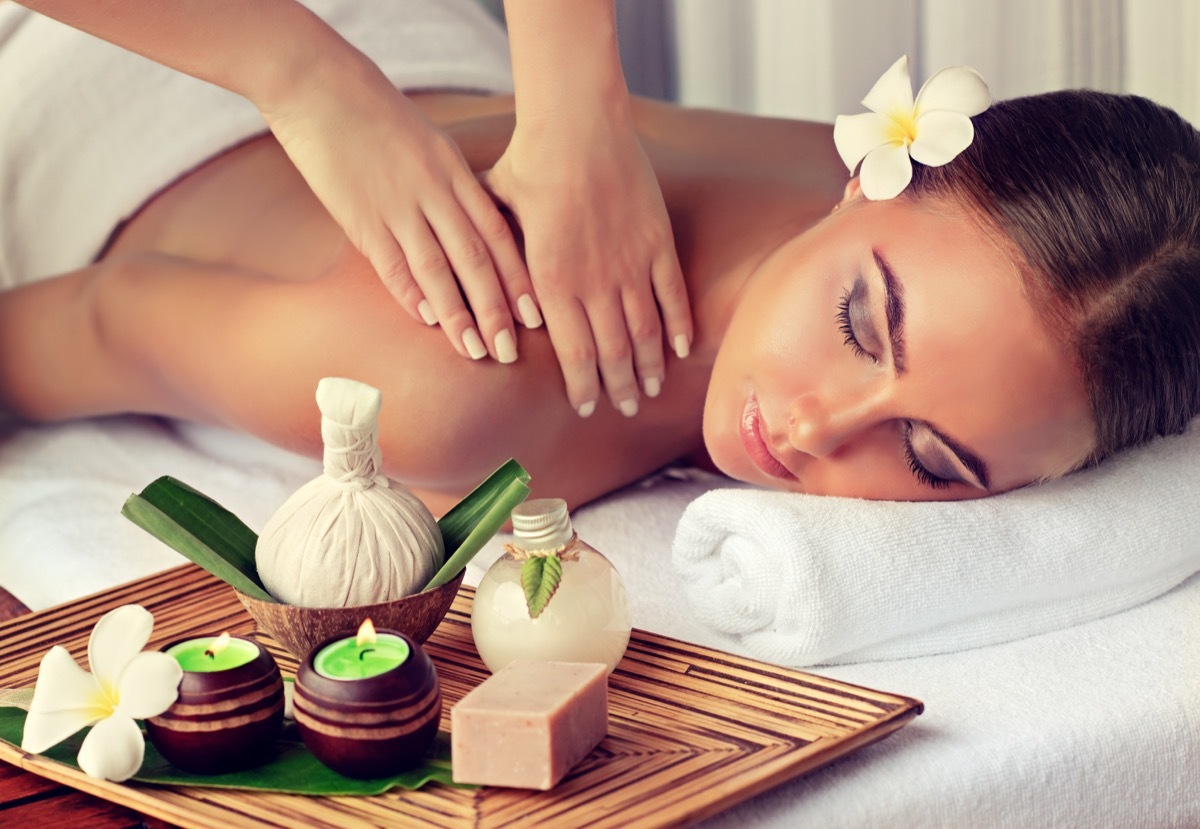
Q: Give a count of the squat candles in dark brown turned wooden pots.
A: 2